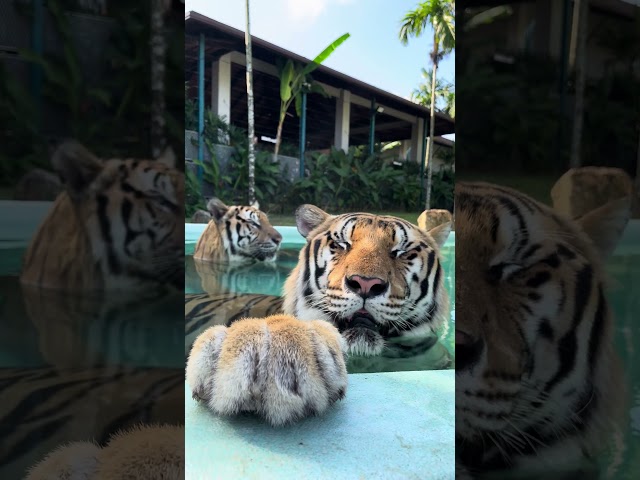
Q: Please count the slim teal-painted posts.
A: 4